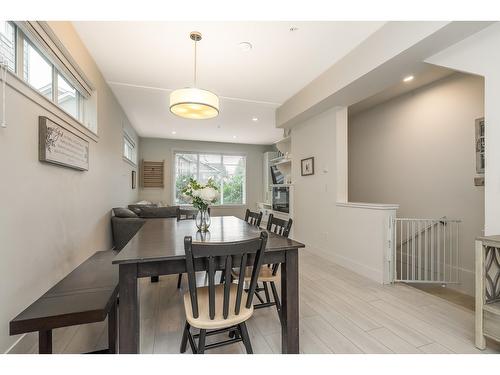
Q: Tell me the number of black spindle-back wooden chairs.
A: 4